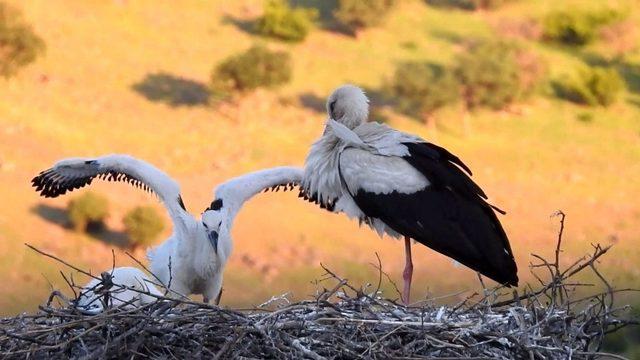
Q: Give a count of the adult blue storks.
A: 0